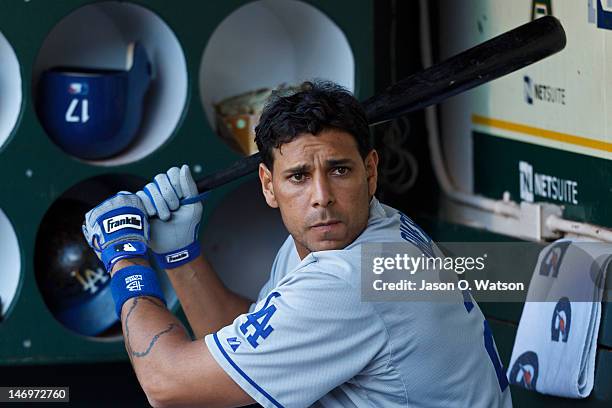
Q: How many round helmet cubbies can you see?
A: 6